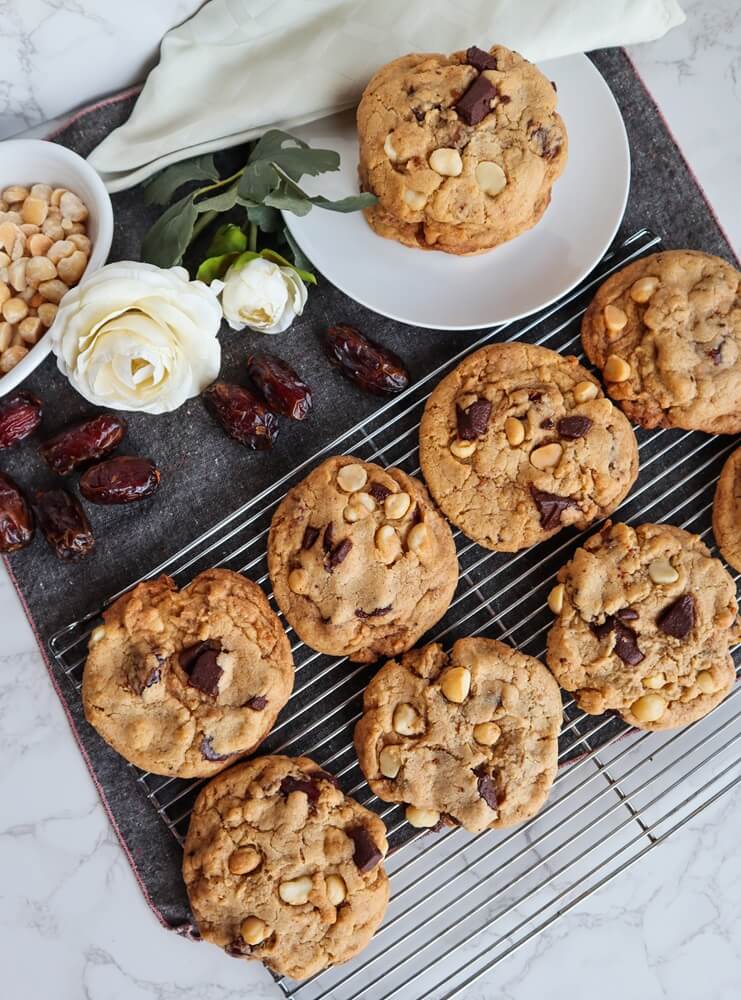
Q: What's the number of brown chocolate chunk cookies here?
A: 9